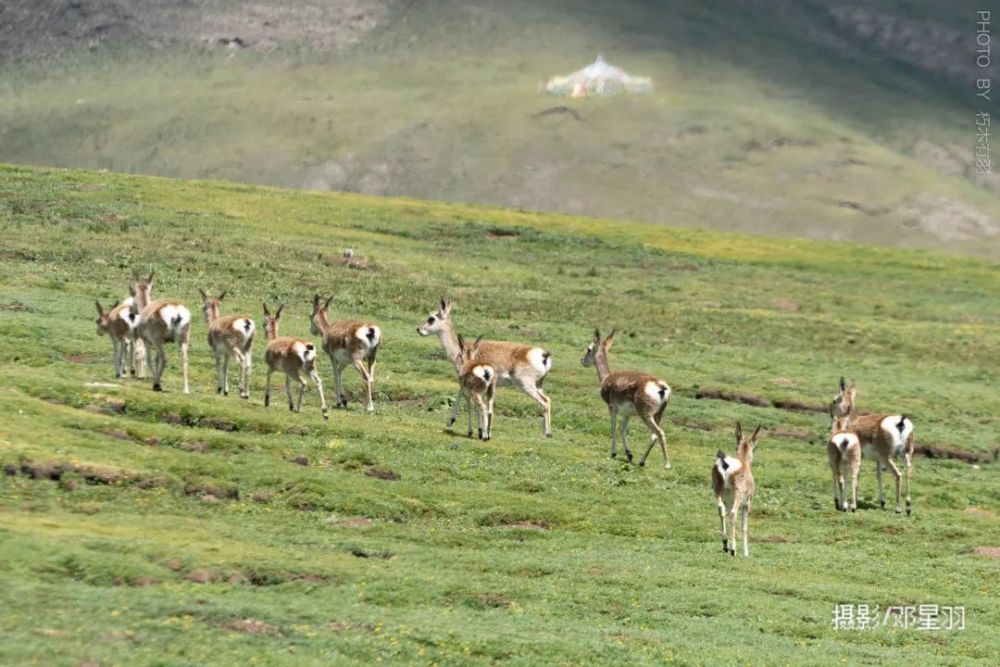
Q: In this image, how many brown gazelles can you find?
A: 11